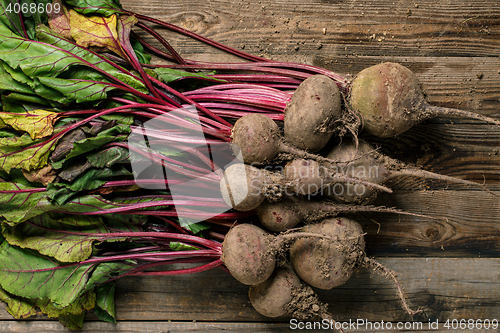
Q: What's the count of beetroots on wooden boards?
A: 10